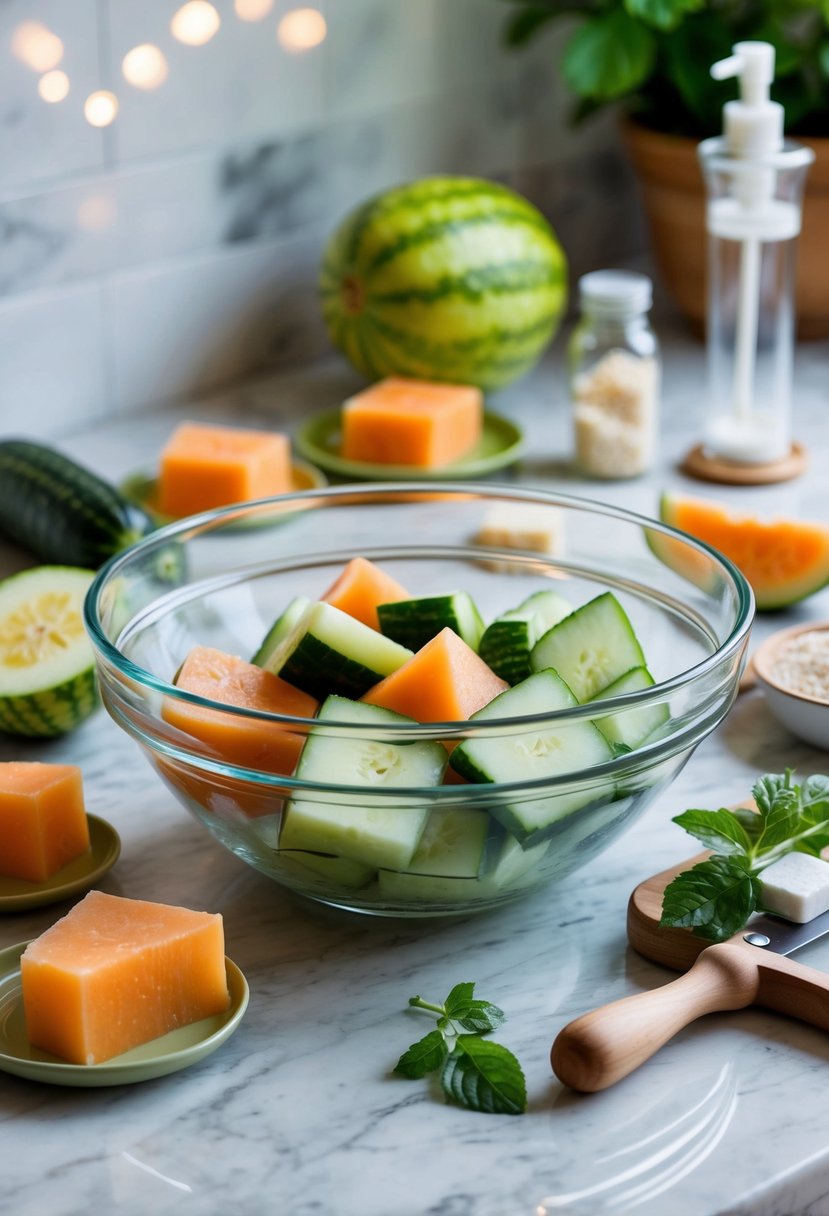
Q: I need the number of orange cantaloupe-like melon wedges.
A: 1